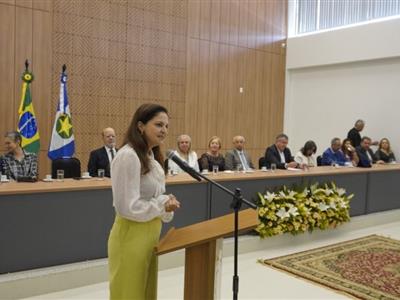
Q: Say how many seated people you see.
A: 11